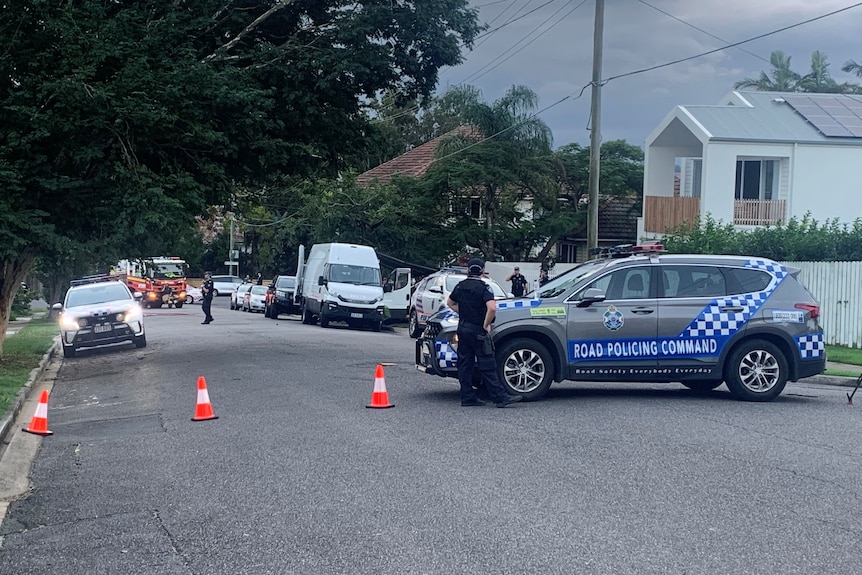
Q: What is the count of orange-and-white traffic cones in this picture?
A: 3